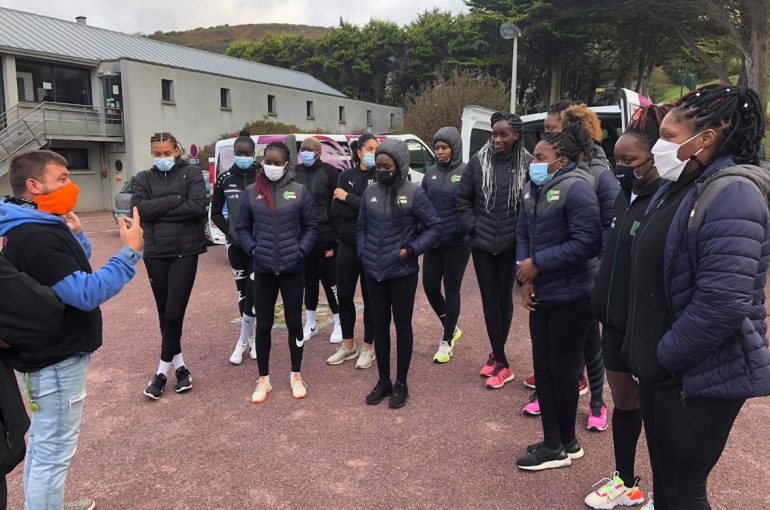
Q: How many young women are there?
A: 13